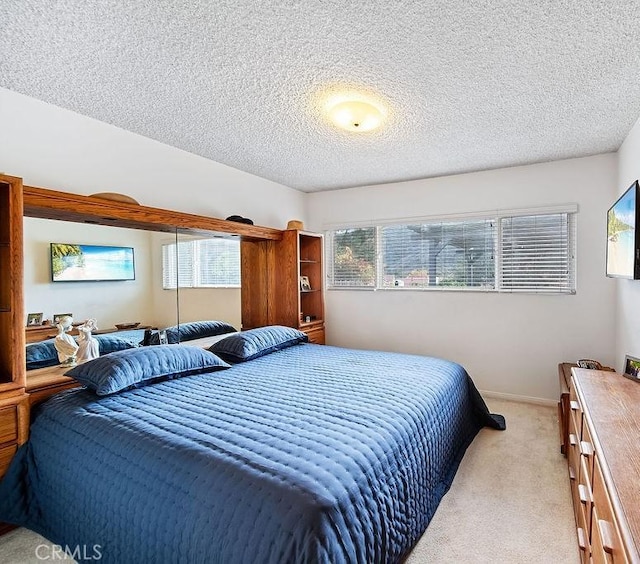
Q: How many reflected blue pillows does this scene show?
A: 2